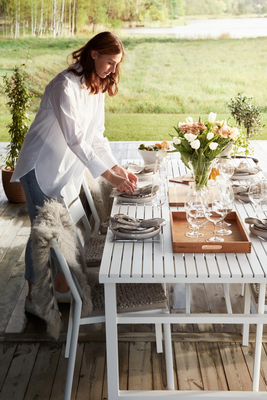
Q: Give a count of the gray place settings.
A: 6